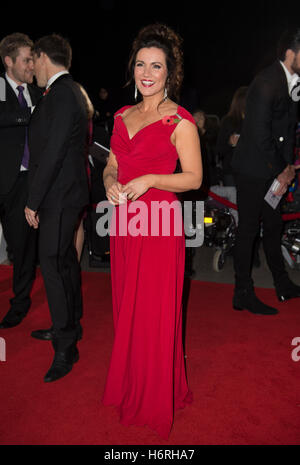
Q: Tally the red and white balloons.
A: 0